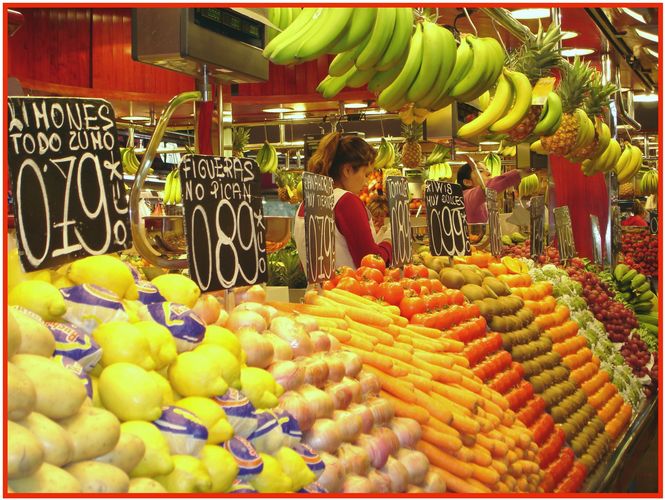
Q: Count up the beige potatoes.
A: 11